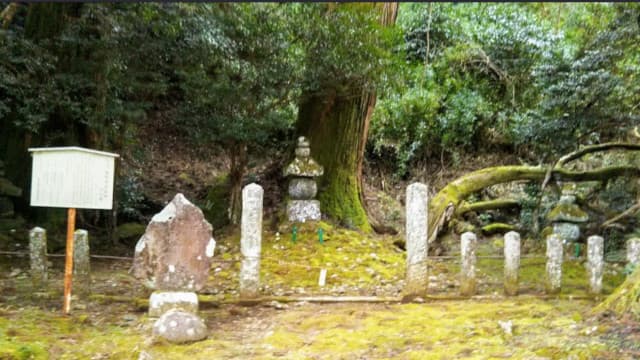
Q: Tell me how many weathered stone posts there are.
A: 9